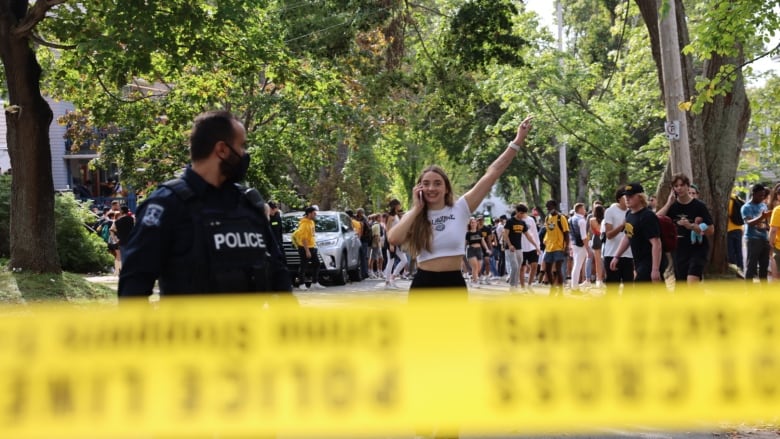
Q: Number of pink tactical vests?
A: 0